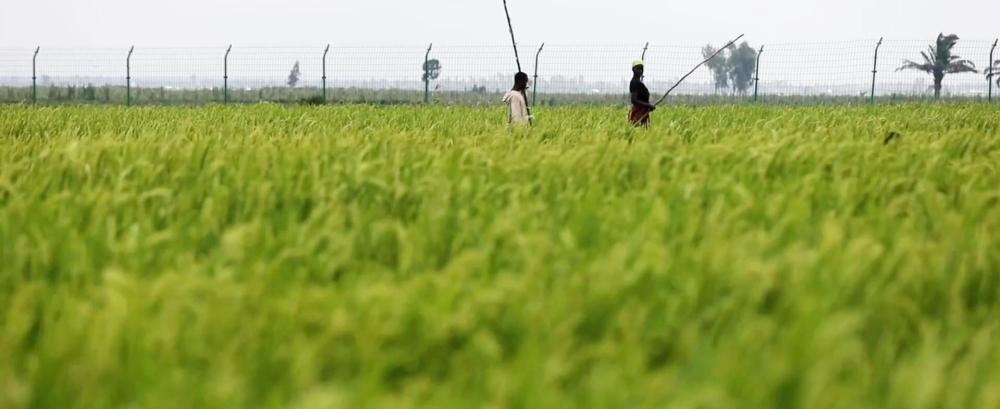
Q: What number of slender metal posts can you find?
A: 10